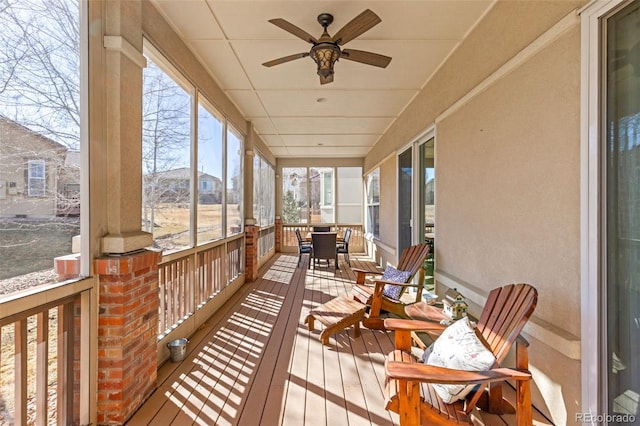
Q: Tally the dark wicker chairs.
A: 4